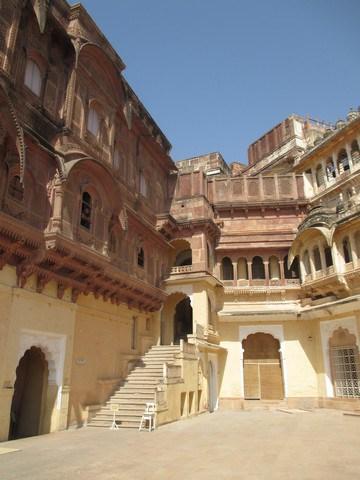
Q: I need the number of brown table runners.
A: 0